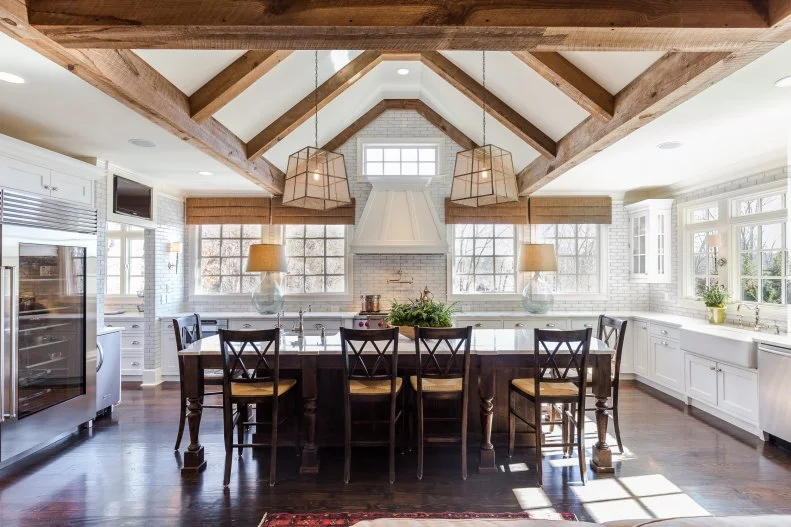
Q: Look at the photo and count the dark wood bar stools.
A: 6